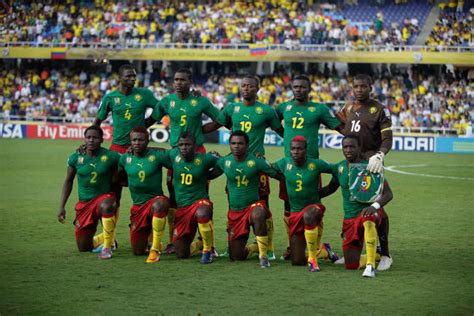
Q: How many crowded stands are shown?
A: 2